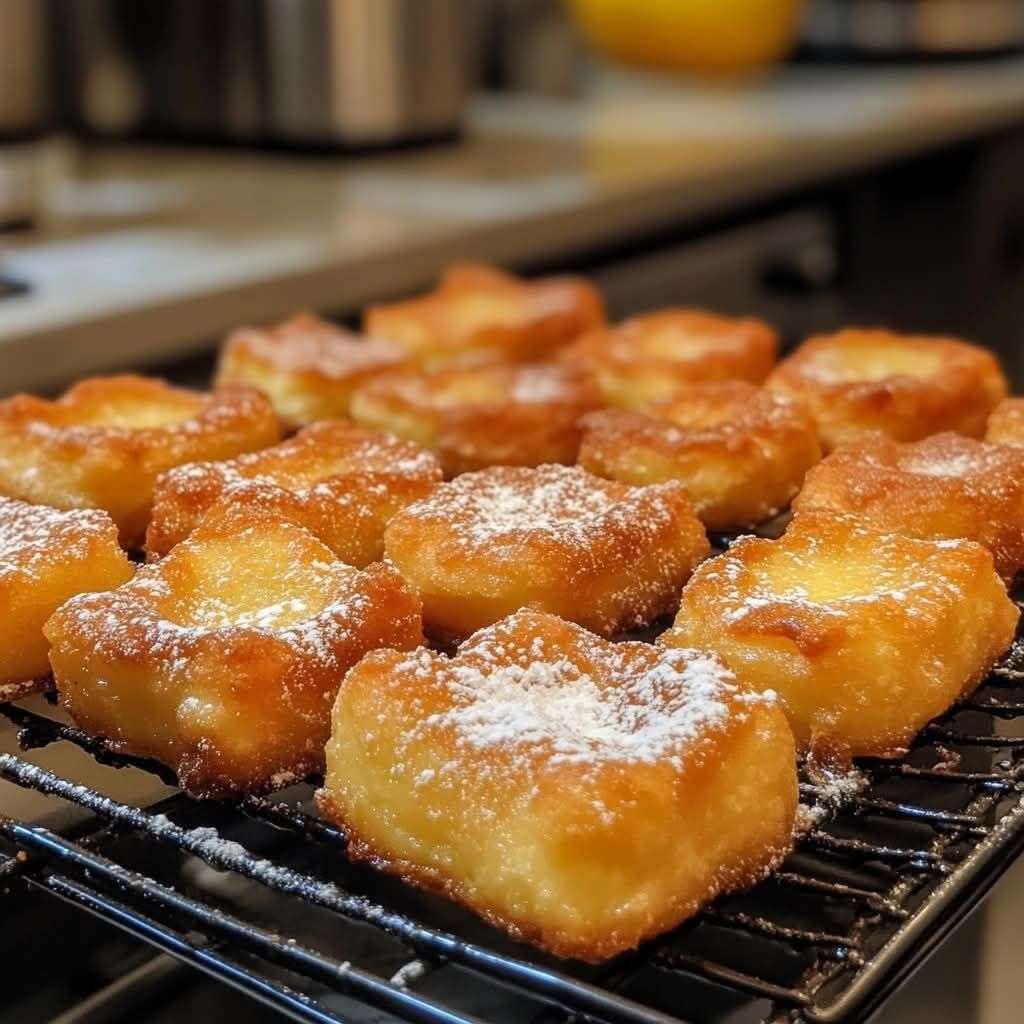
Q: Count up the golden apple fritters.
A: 15